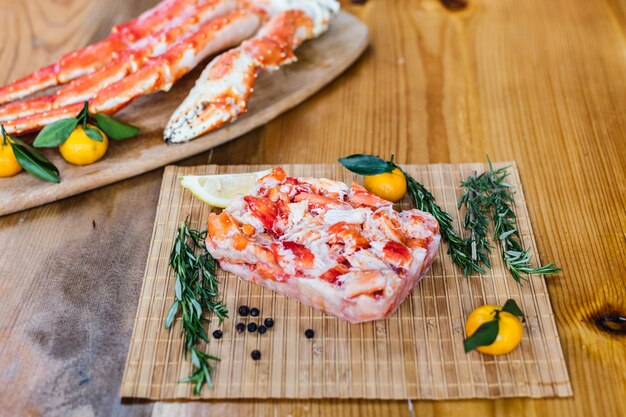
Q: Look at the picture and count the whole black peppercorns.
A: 9